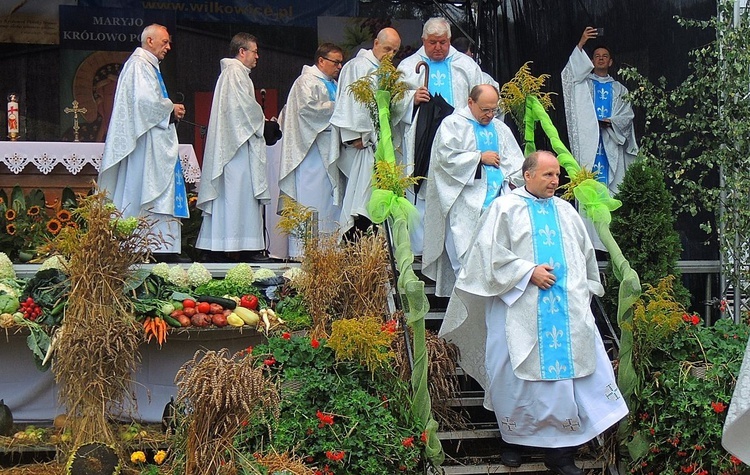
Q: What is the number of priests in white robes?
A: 8